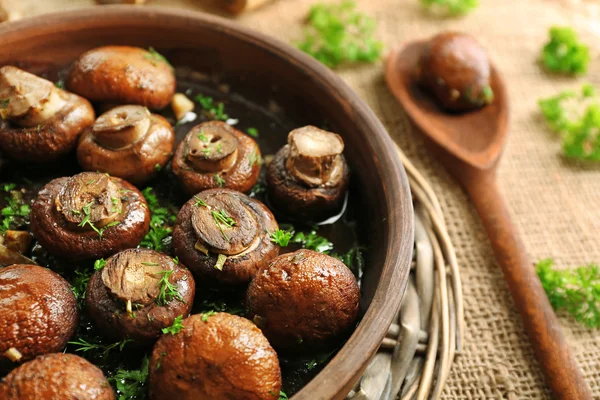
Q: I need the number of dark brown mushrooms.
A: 13